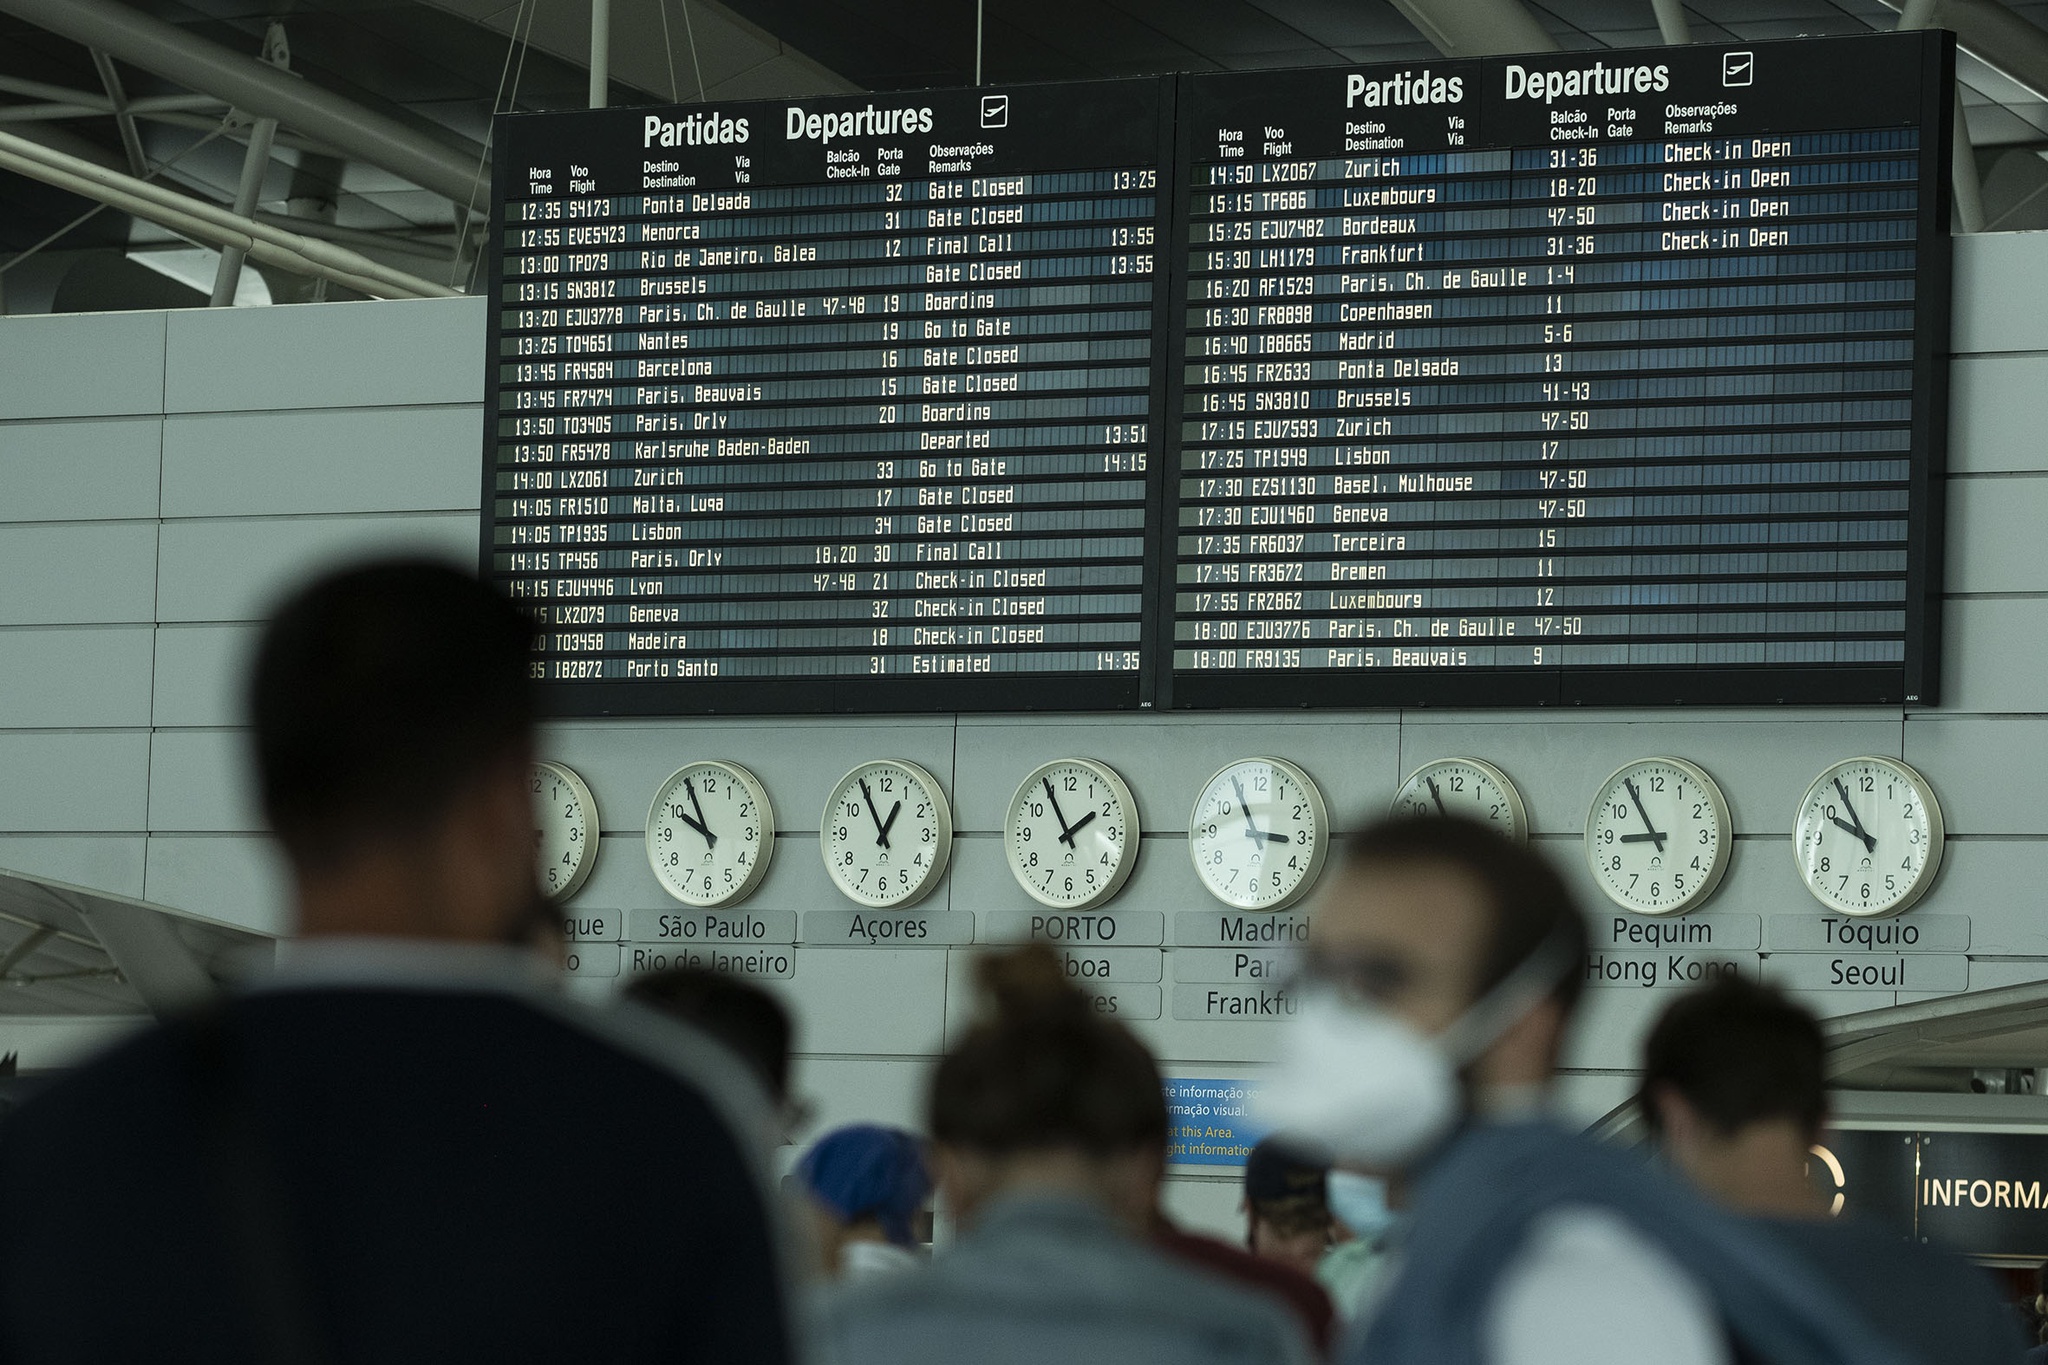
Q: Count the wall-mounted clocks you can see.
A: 8